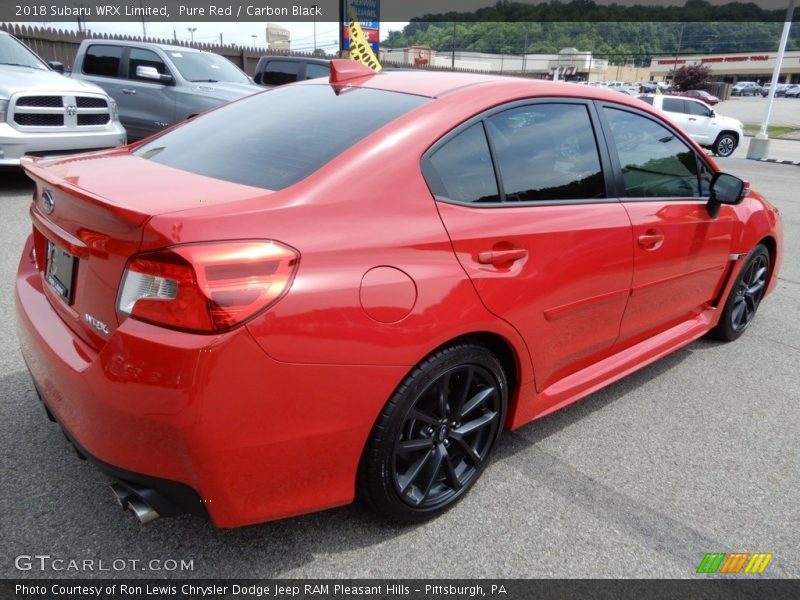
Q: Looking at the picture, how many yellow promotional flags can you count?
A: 1